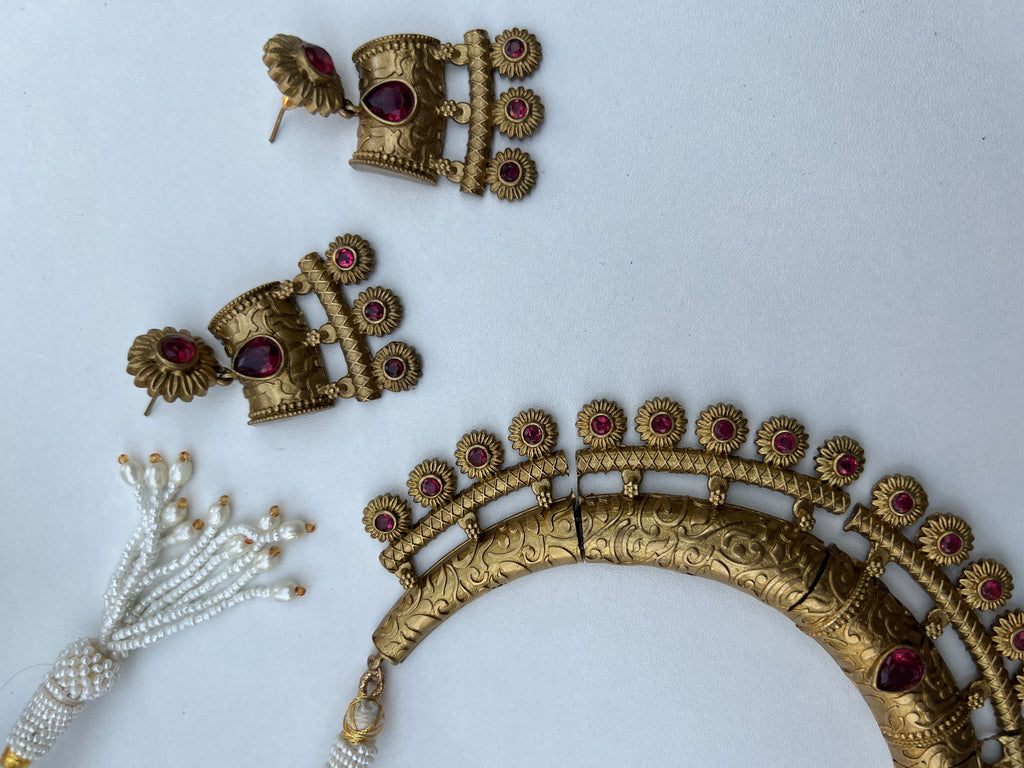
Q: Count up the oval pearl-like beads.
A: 11